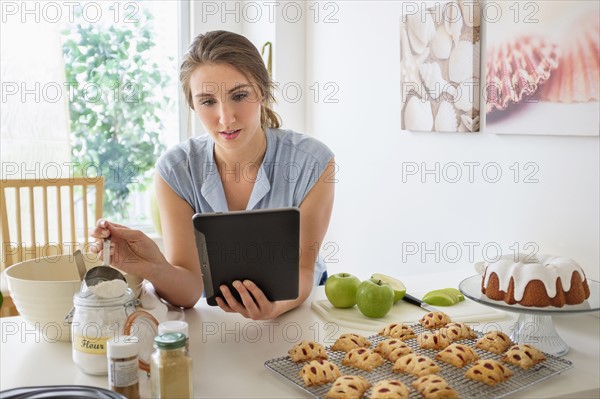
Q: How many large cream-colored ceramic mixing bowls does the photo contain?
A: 1